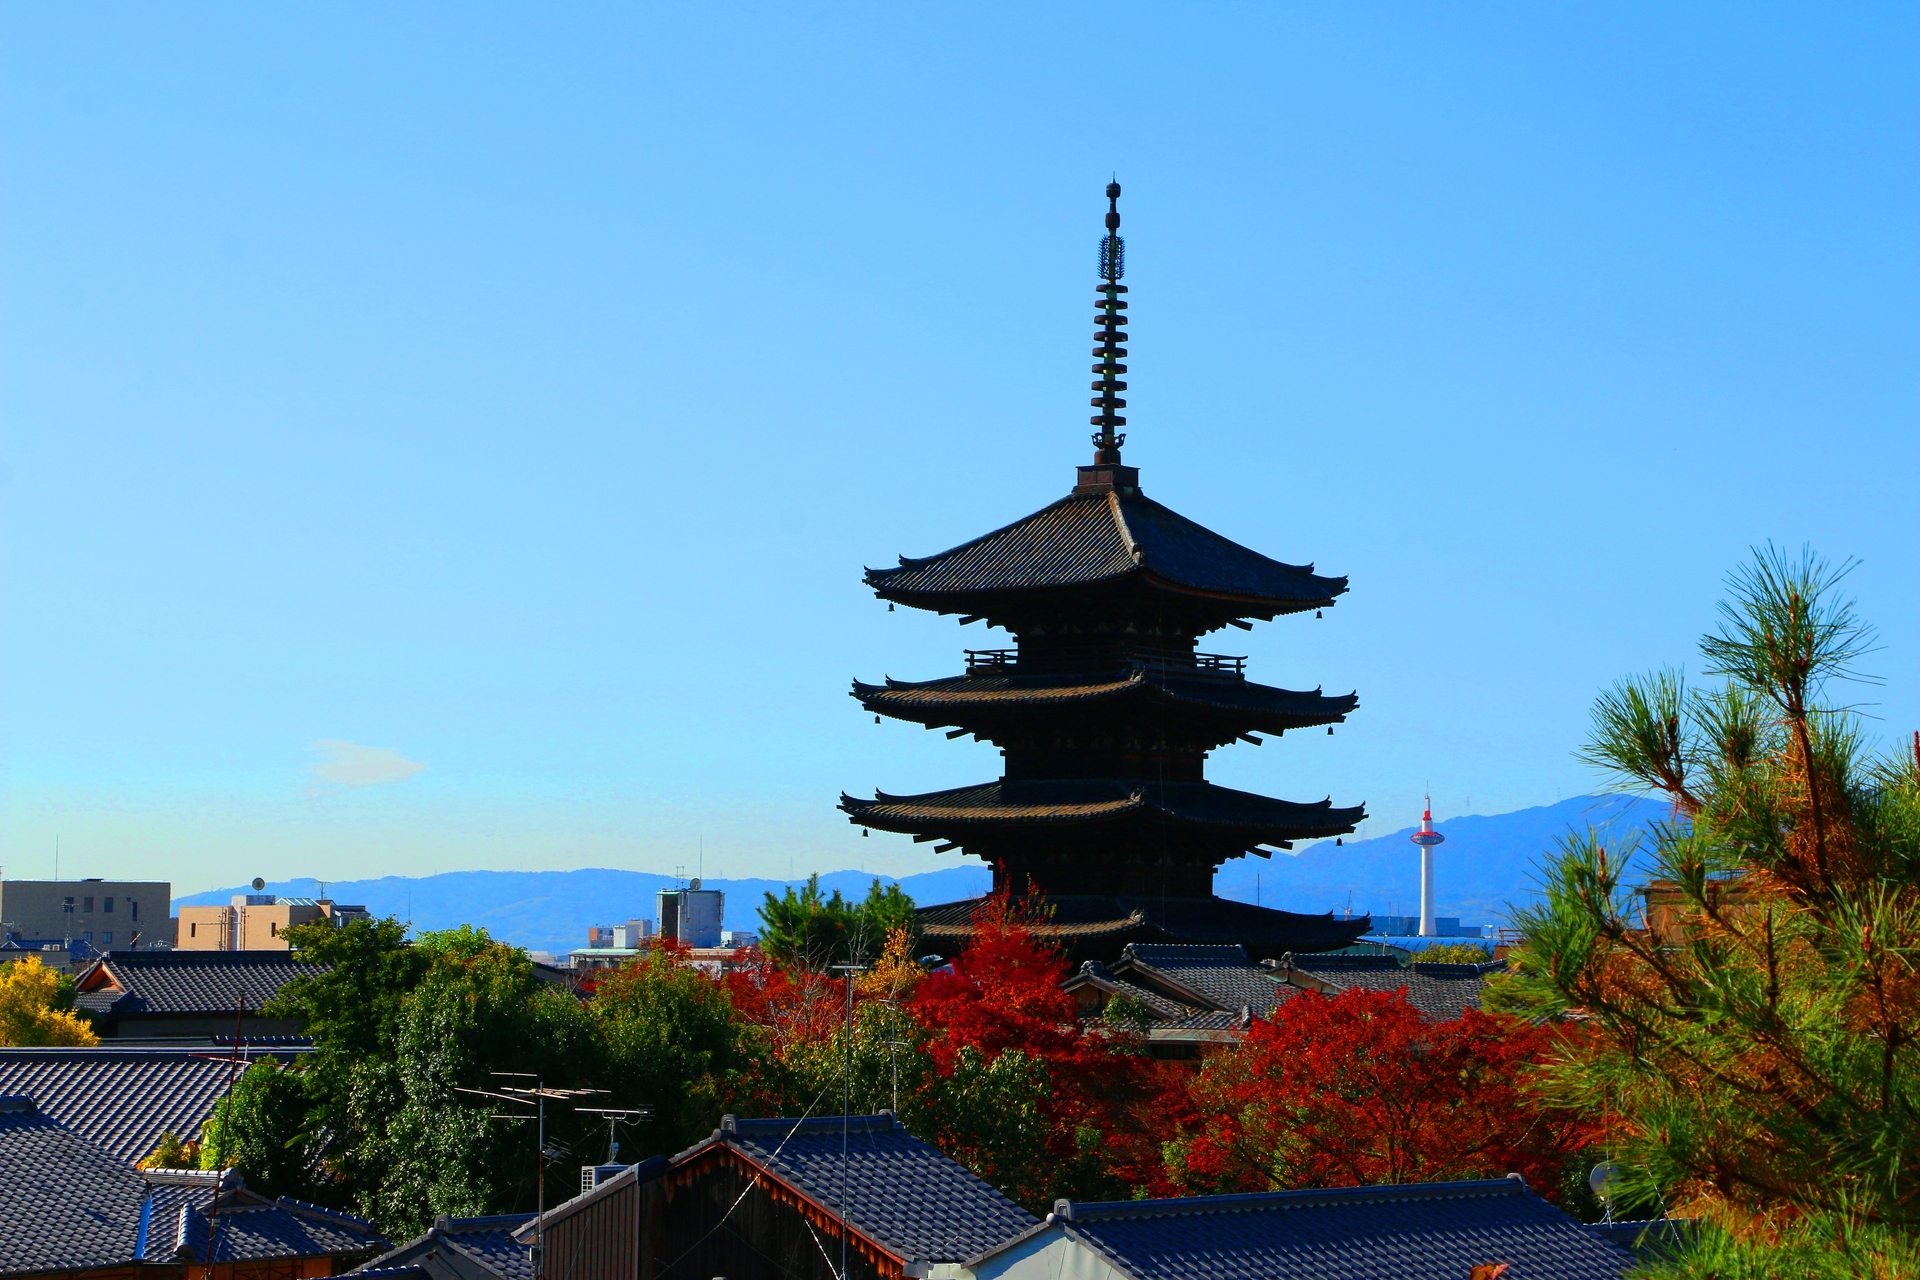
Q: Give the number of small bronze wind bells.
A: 6